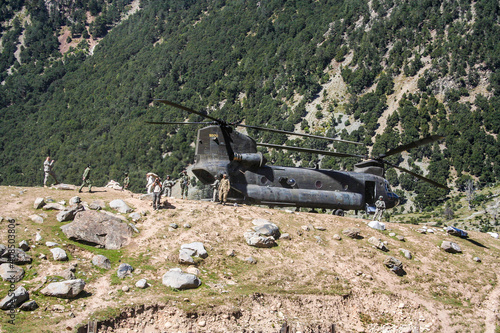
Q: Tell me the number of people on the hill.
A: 10